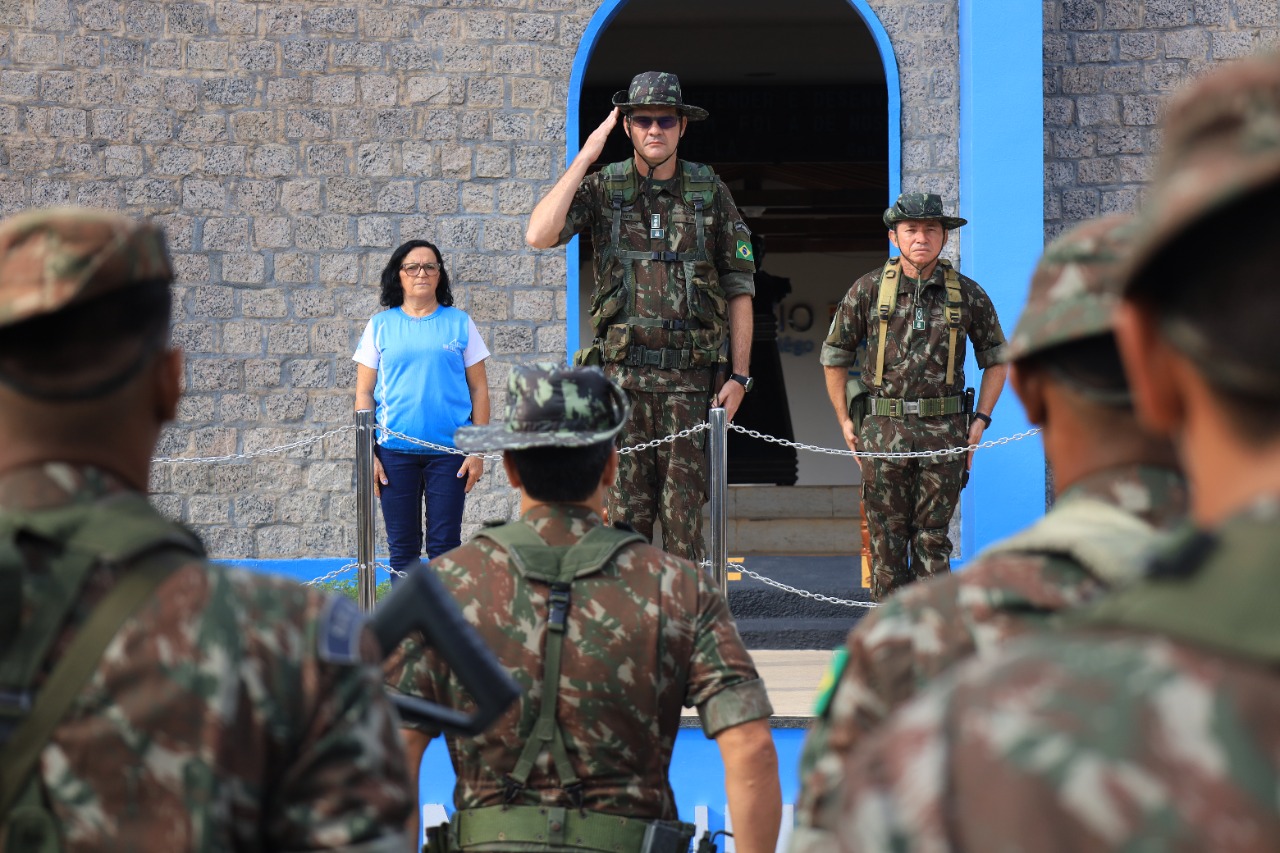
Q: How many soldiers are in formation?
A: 4